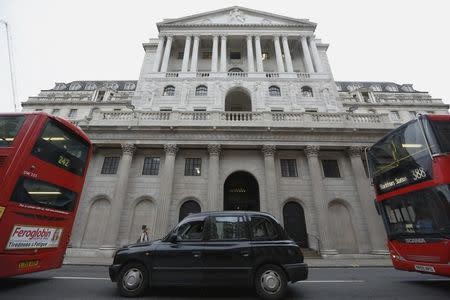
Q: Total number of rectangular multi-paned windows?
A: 5